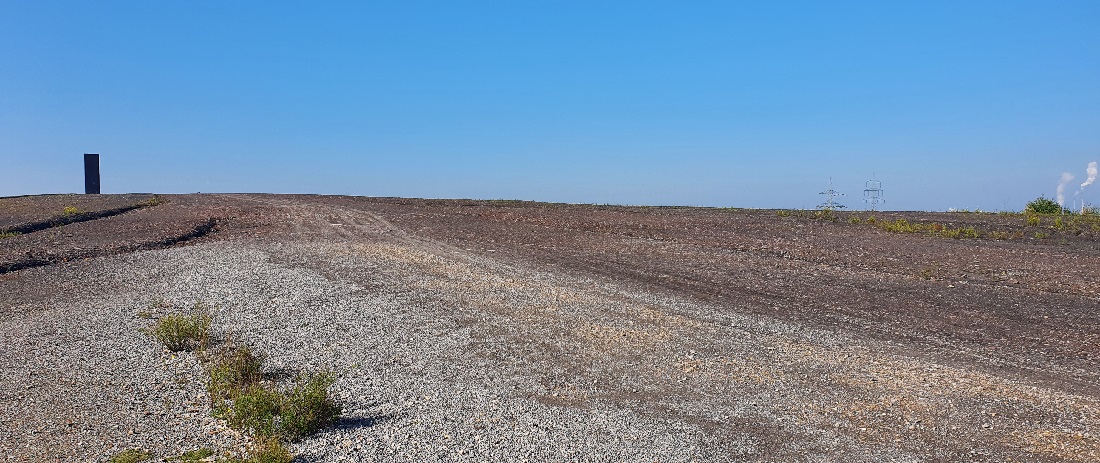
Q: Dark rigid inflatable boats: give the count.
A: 0